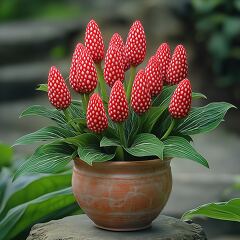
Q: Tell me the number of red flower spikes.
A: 14